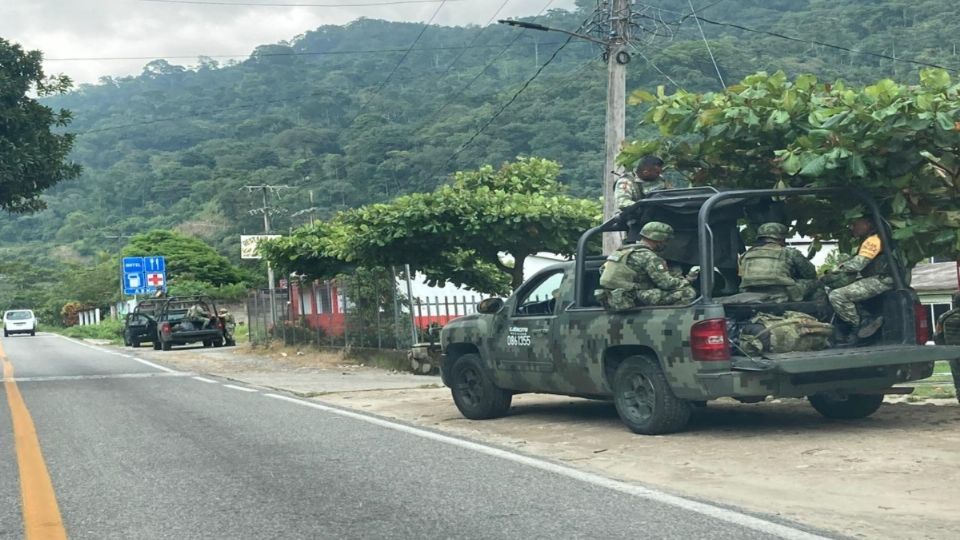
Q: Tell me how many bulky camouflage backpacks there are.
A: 1